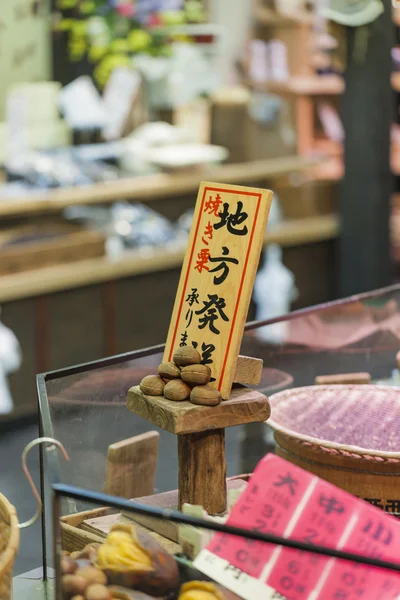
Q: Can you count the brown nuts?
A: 6